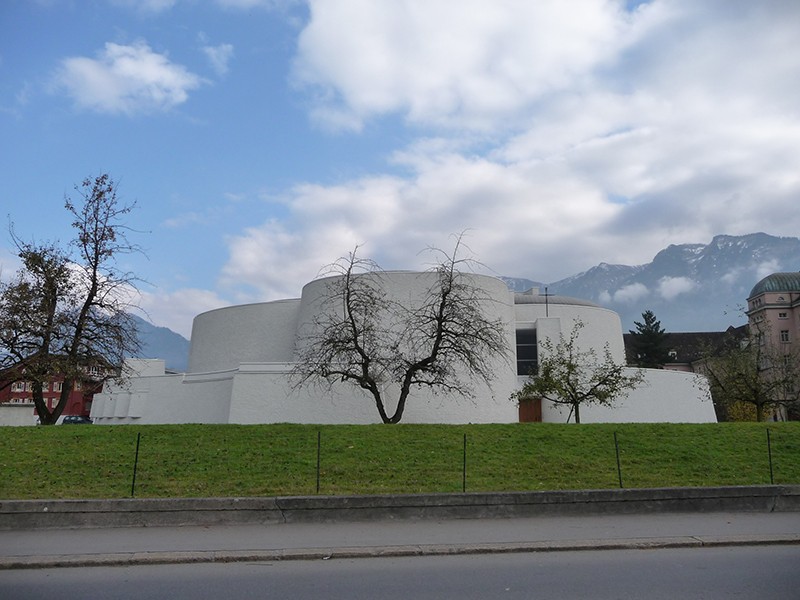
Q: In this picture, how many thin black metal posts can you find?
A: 5